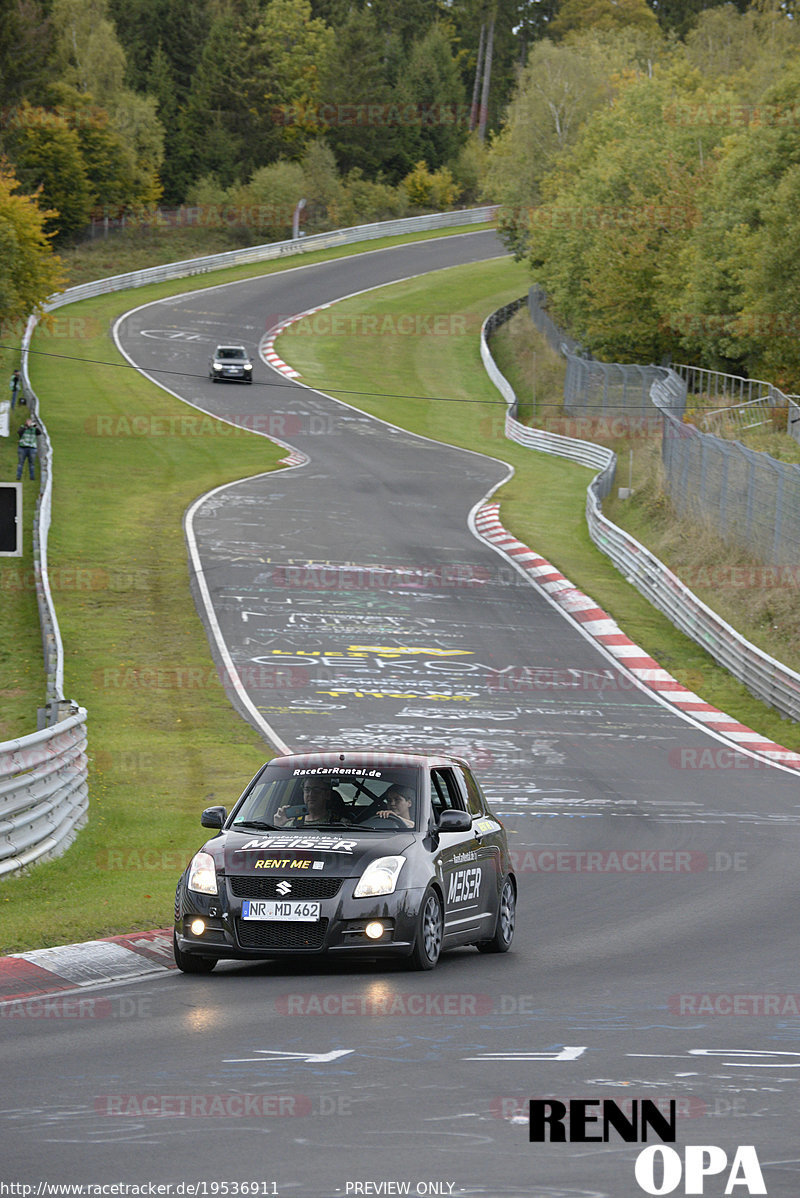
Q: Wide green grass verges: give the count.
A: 2